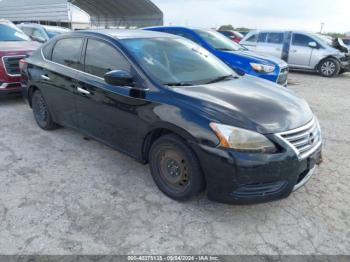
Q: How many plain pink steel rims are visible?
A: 0